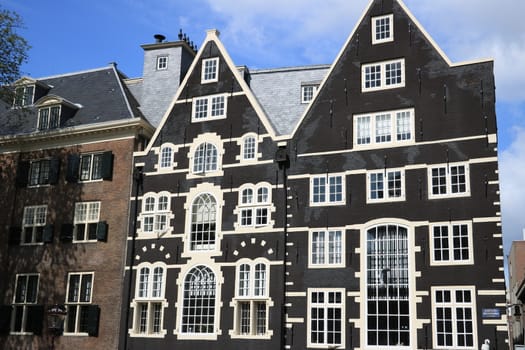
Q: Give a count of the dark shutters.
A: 12